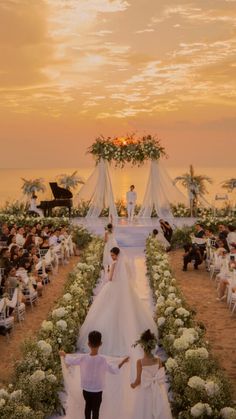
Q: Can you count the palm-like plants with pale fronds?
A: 4